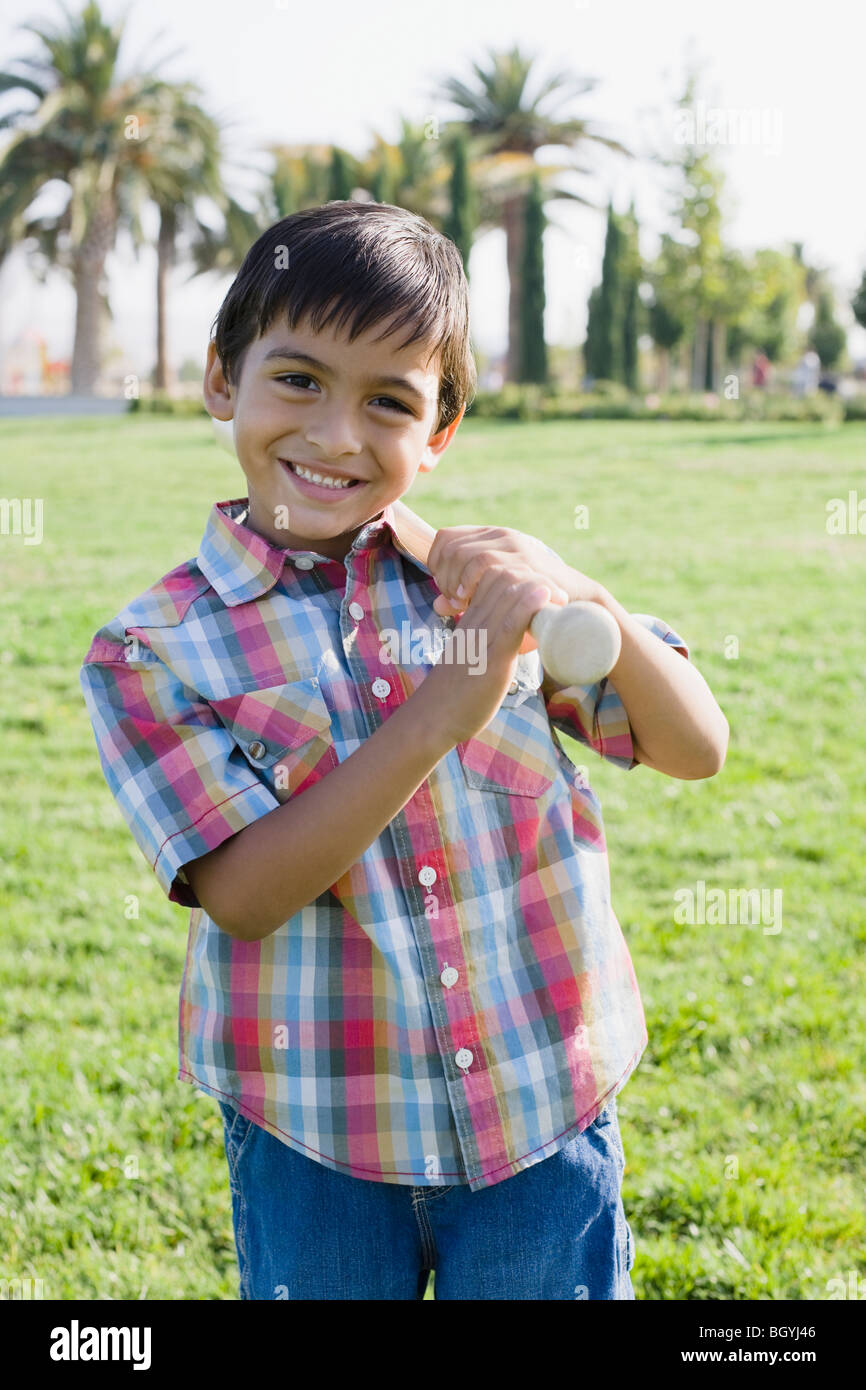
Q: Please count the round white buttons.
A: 6